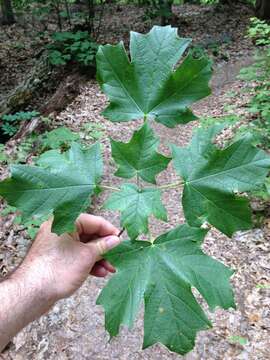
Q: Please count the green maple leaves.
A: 6